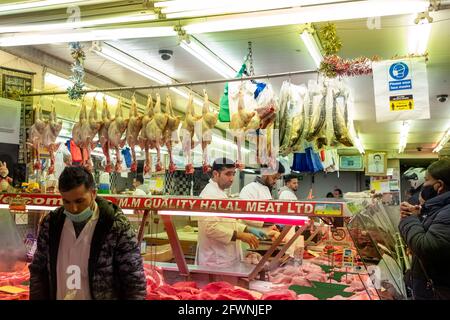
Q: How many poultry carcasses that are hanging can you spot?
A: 13